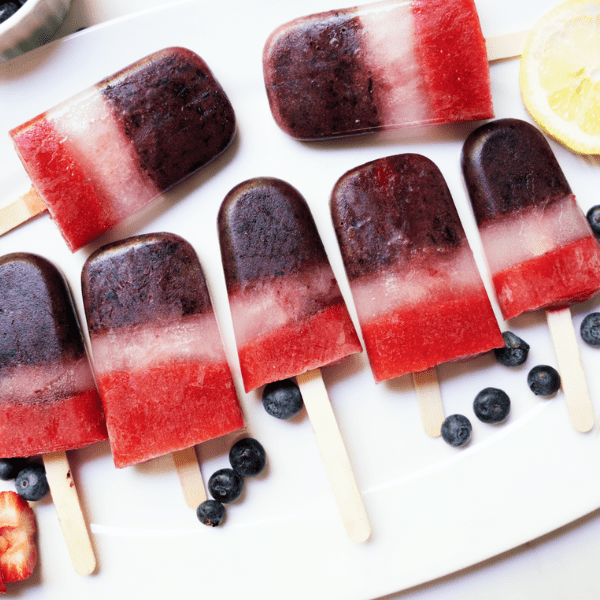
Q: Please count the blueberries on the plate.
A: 12